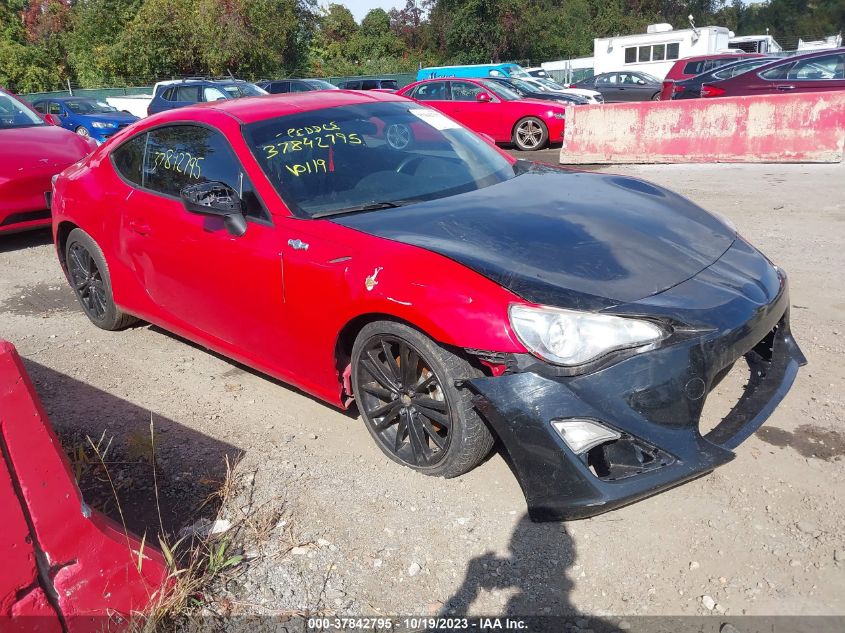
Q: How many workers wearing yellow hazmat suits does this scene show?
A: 0